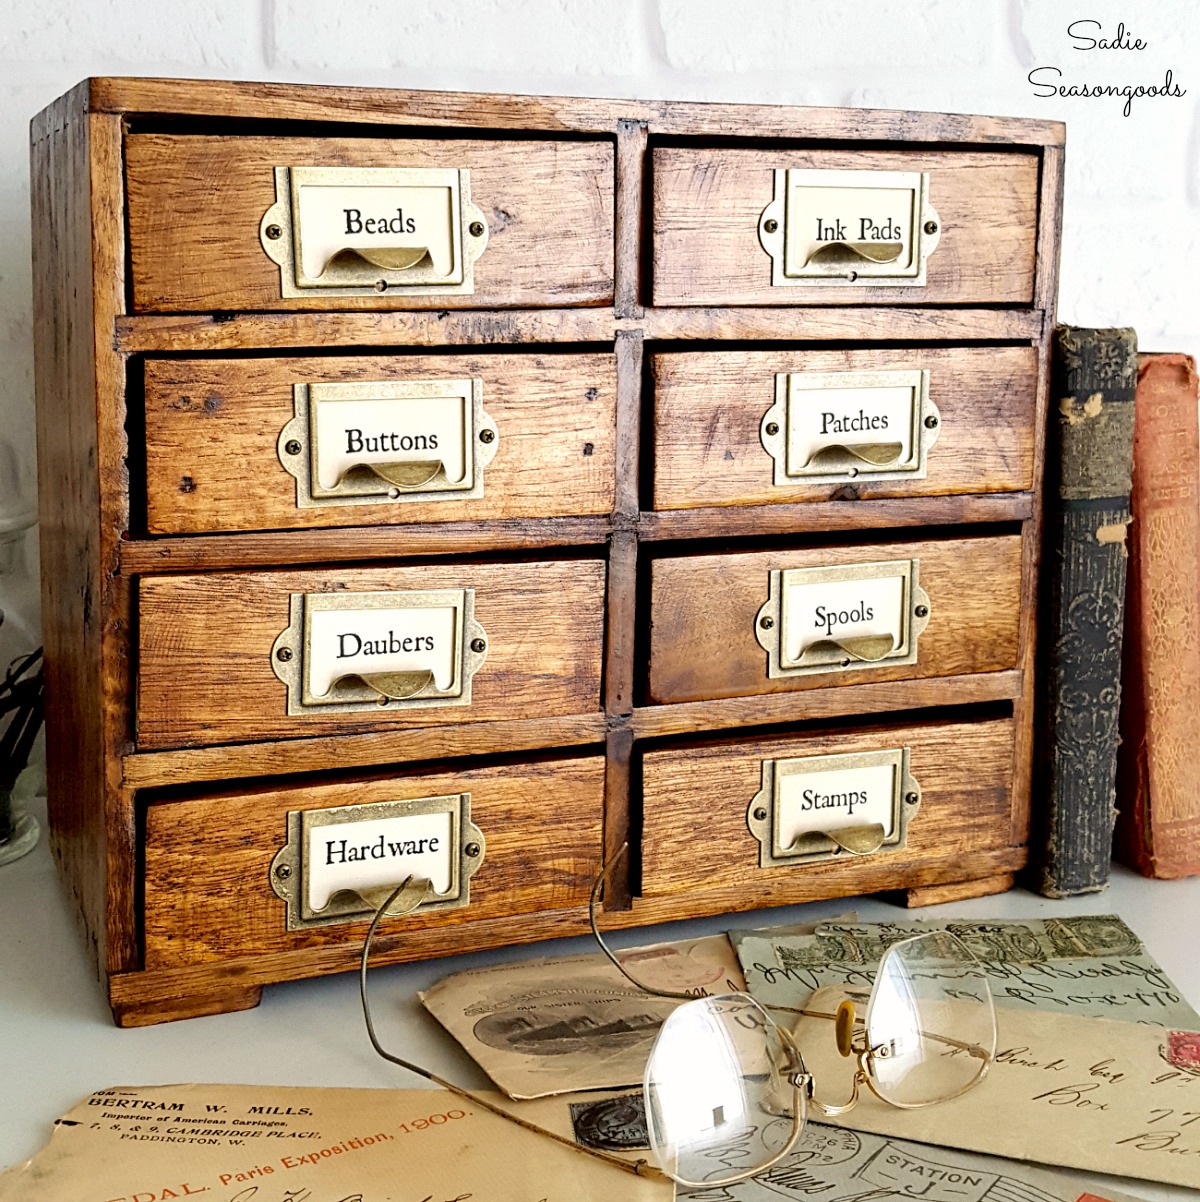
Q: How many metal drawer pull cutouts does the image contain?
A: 8